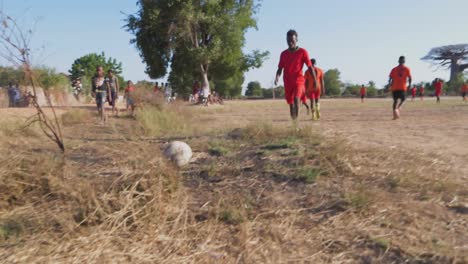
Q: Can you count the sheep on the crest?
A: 0